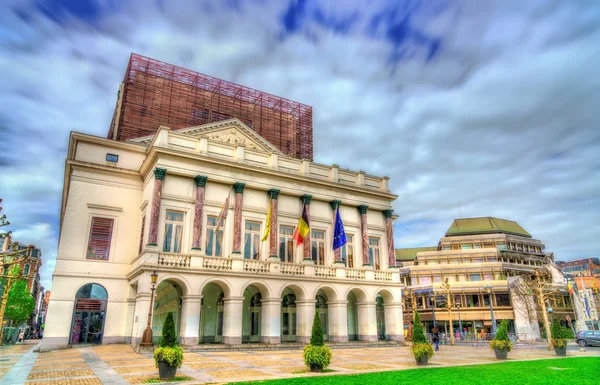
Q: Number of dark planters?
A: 5